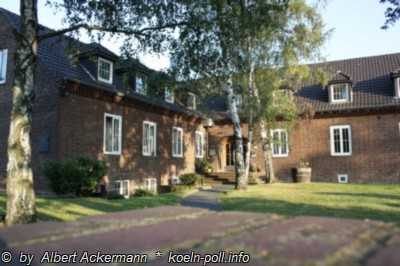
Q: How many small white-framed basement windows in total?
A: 4